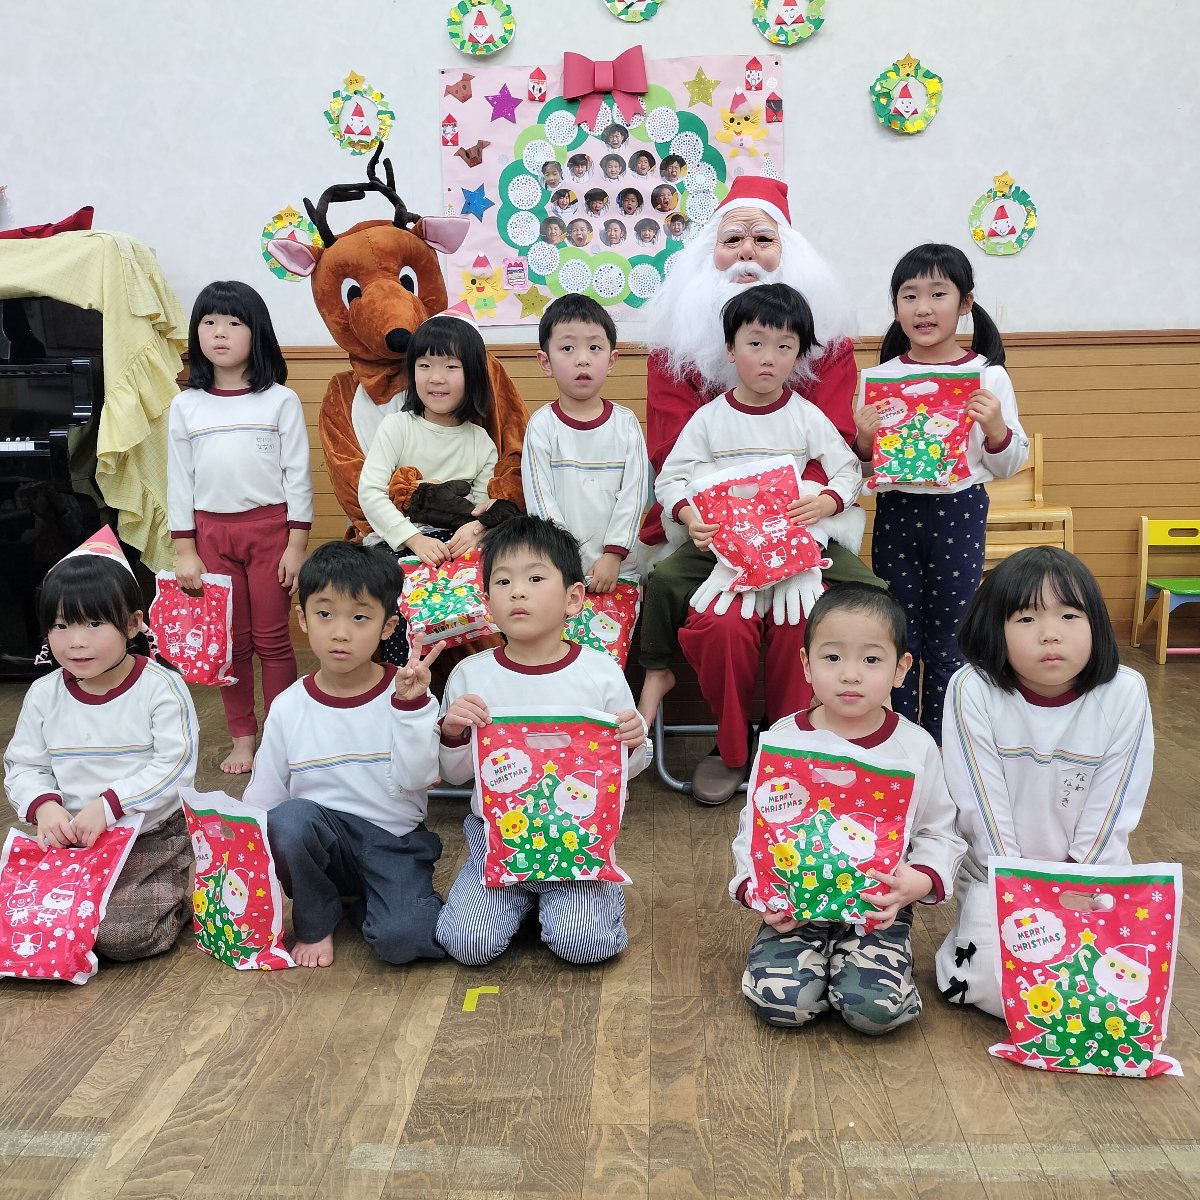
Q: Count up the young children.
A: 10